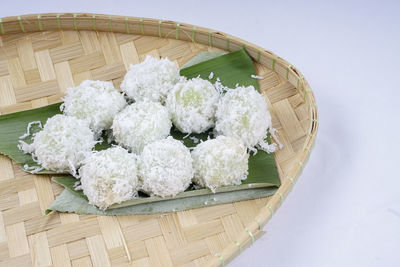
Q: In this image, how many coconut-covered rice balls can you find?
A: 9